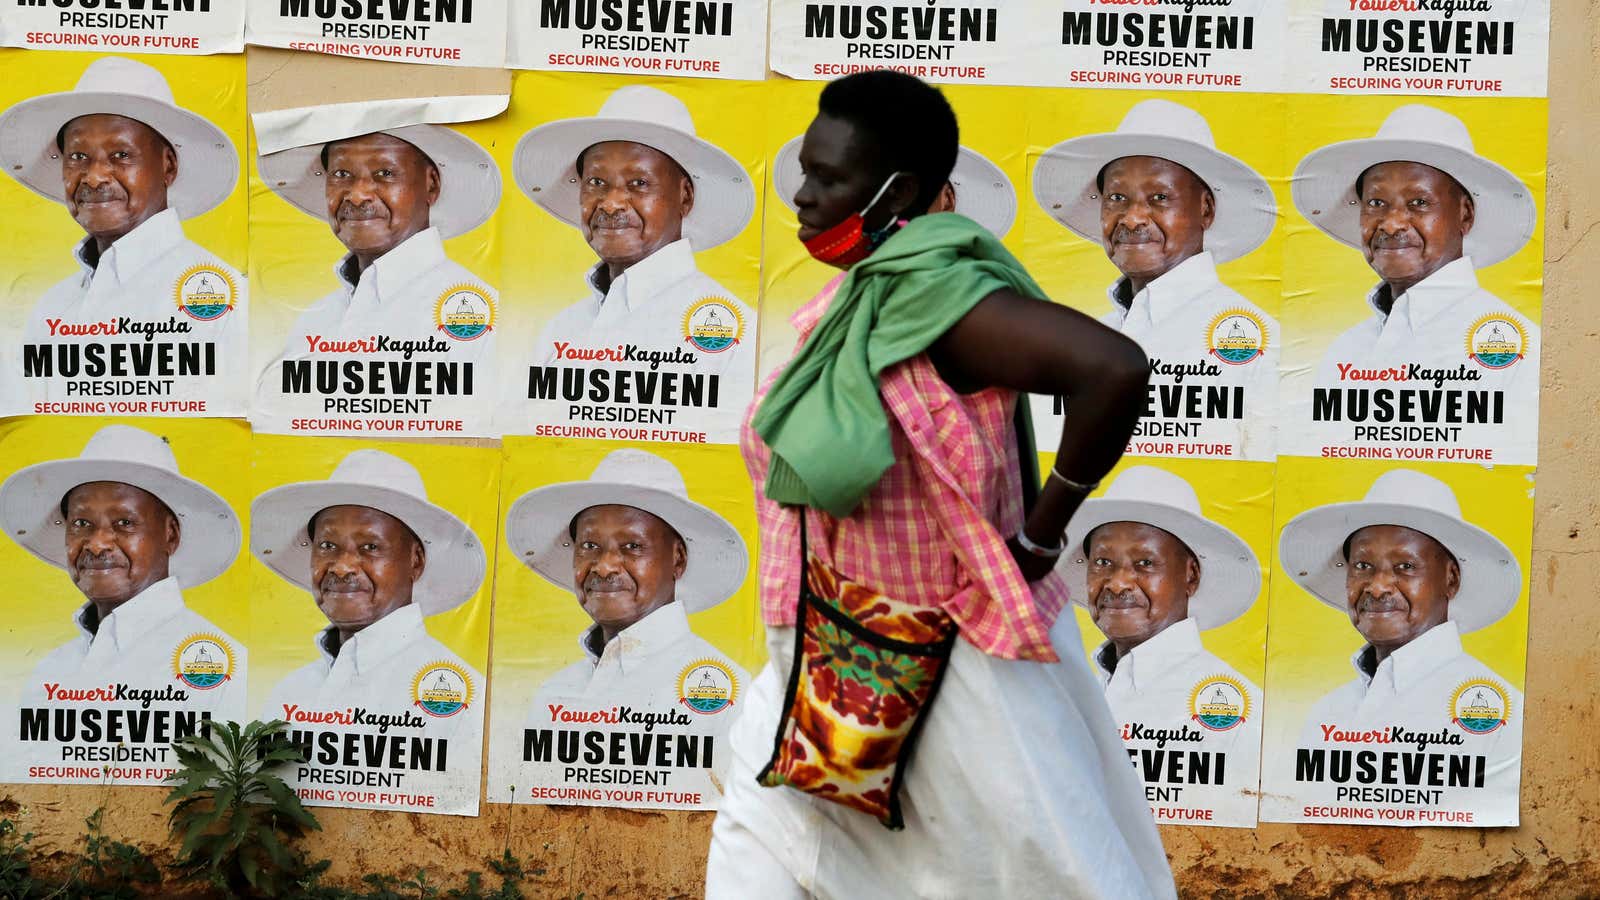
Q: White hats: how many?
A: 11